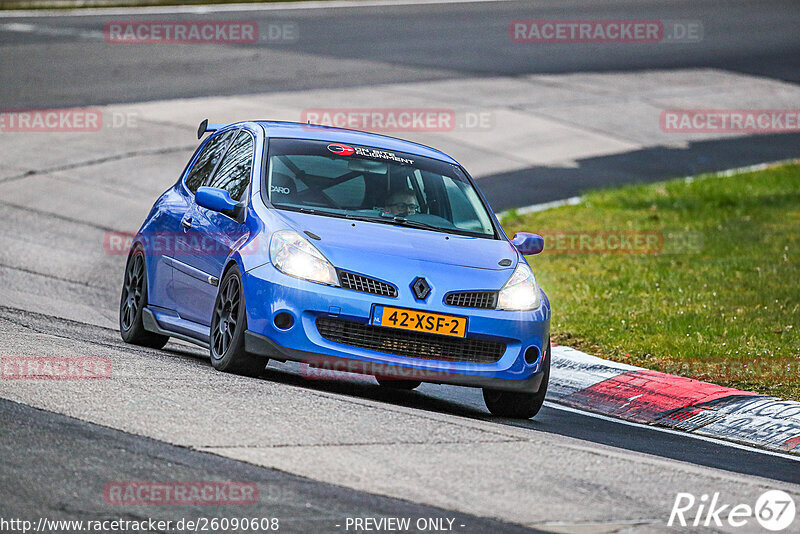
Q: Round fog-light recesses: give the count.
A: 2